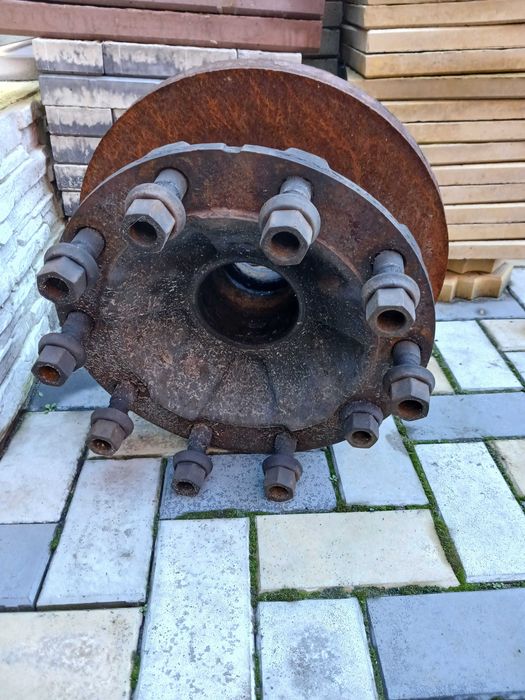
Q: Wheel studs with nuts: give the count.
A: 10